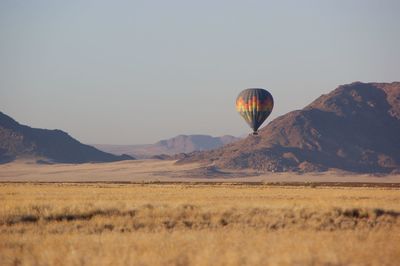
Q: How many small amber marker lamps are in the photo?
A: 0